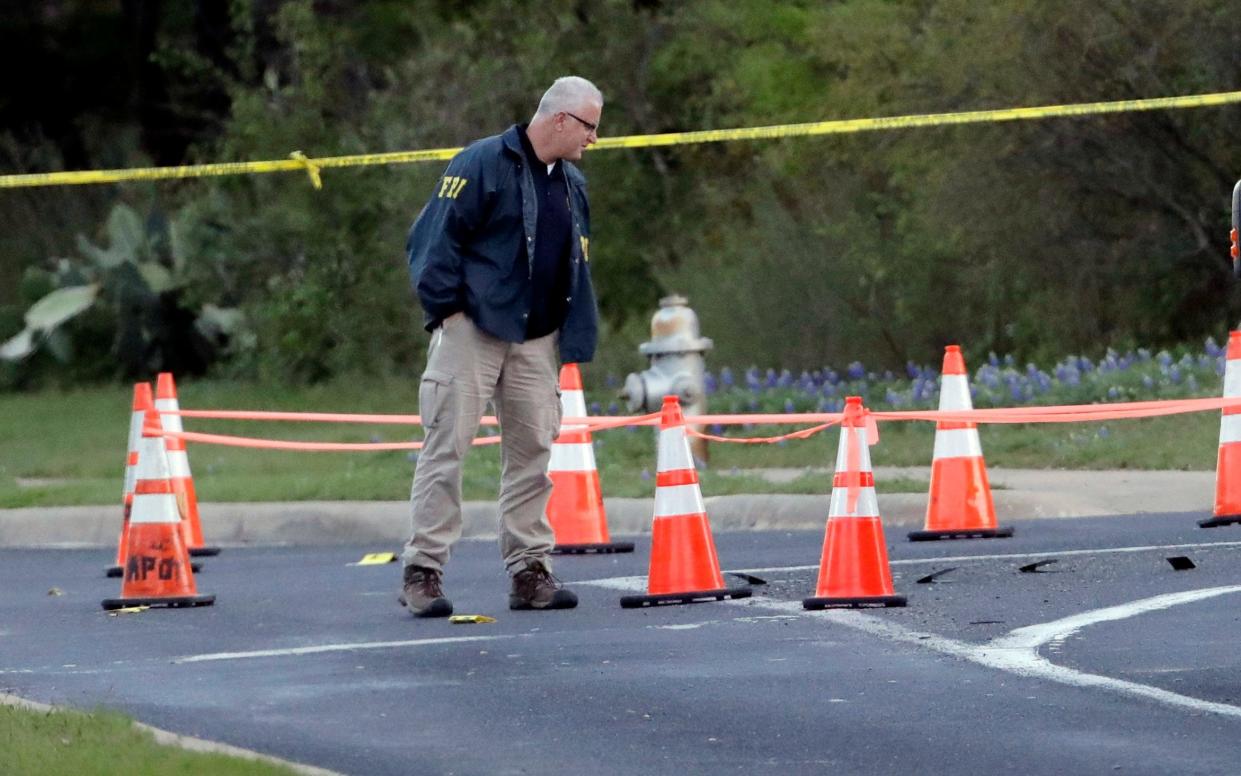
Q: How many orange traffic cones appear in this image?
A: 8